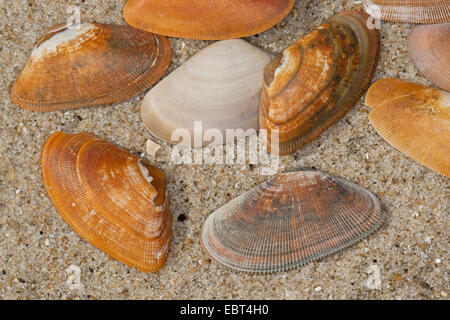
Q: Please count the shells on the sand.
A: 9